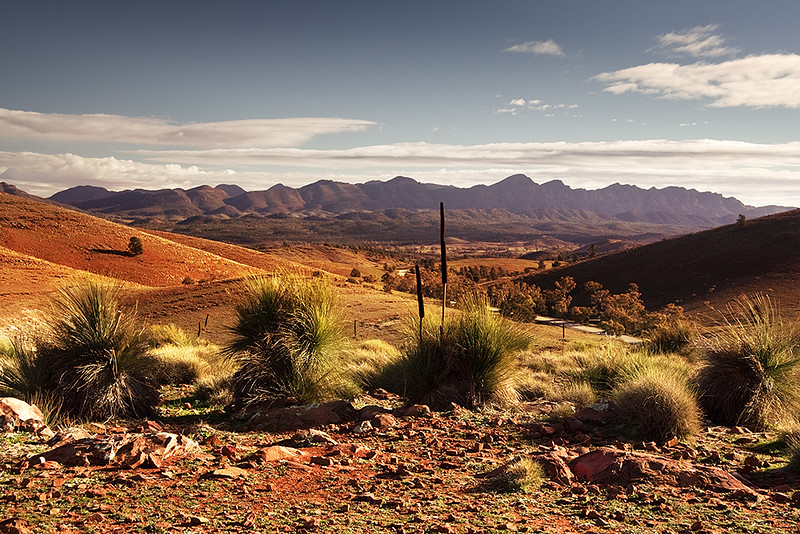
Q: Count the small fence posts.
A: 4